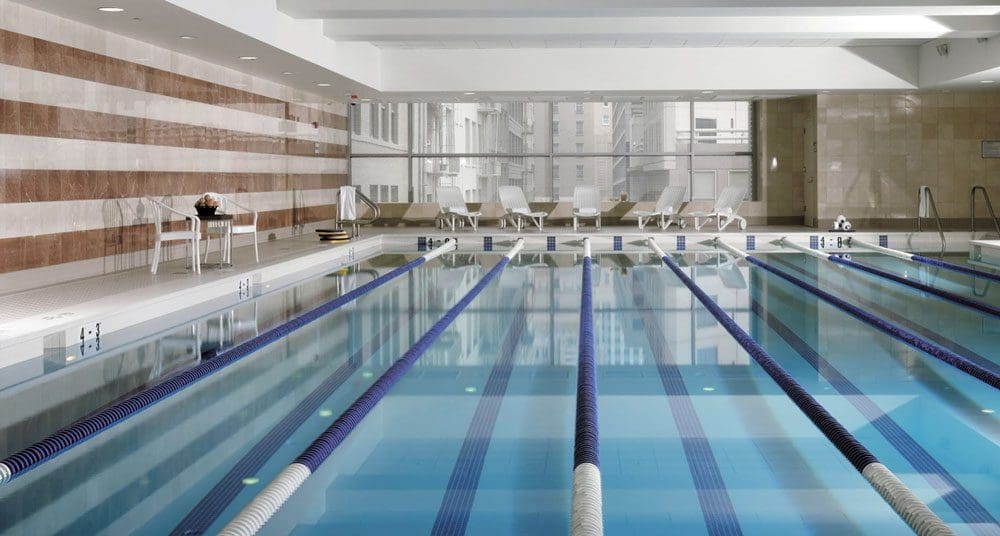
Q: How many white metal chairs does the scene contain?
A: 2